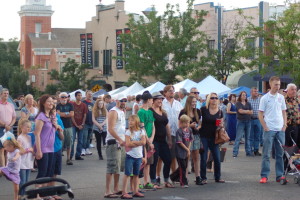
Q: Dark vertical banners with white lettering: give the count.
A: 4